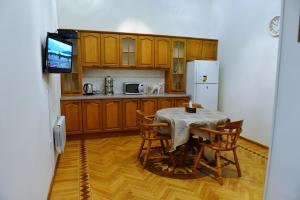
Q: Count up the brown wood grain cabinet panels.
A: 13